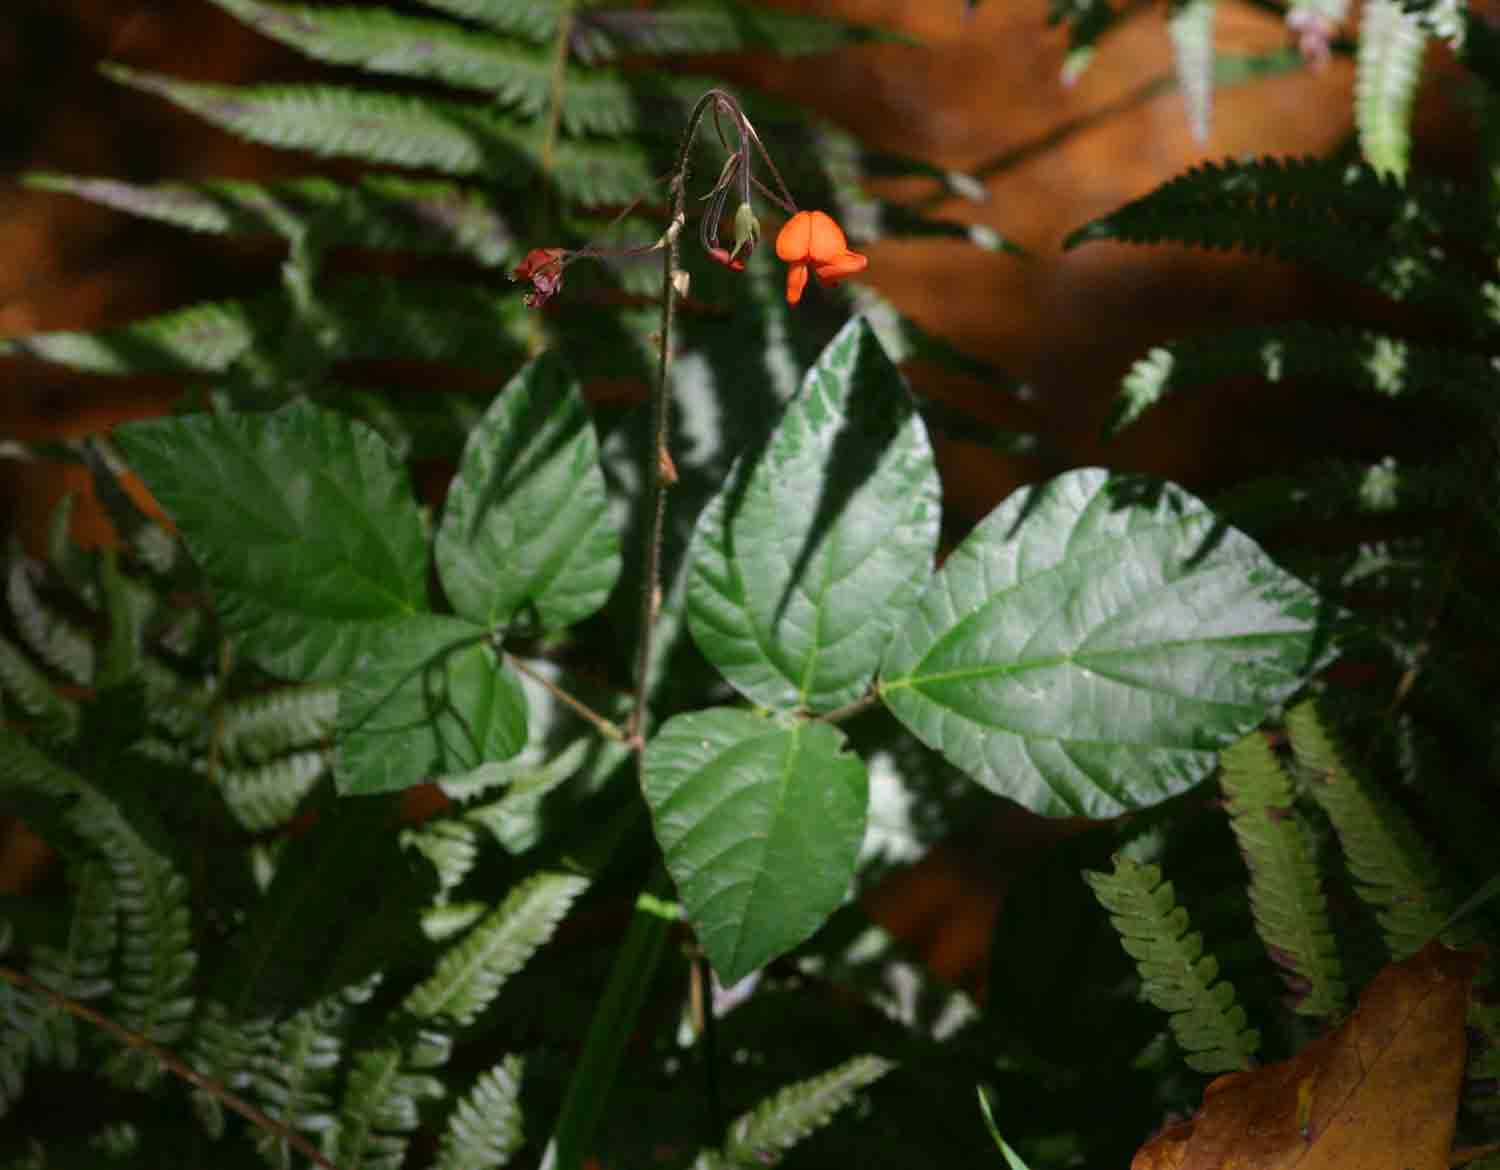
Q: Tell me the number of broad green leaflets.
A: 6